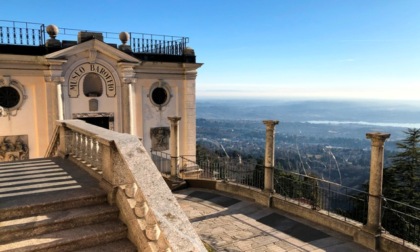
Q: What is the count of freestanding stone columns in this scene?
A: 3